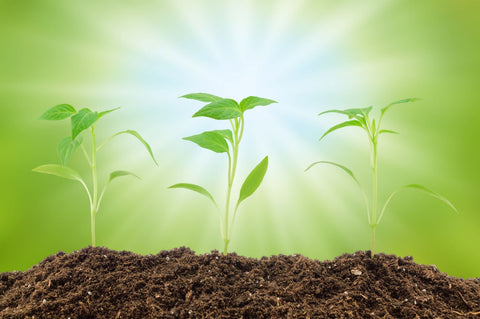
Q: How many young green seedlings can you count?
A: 3